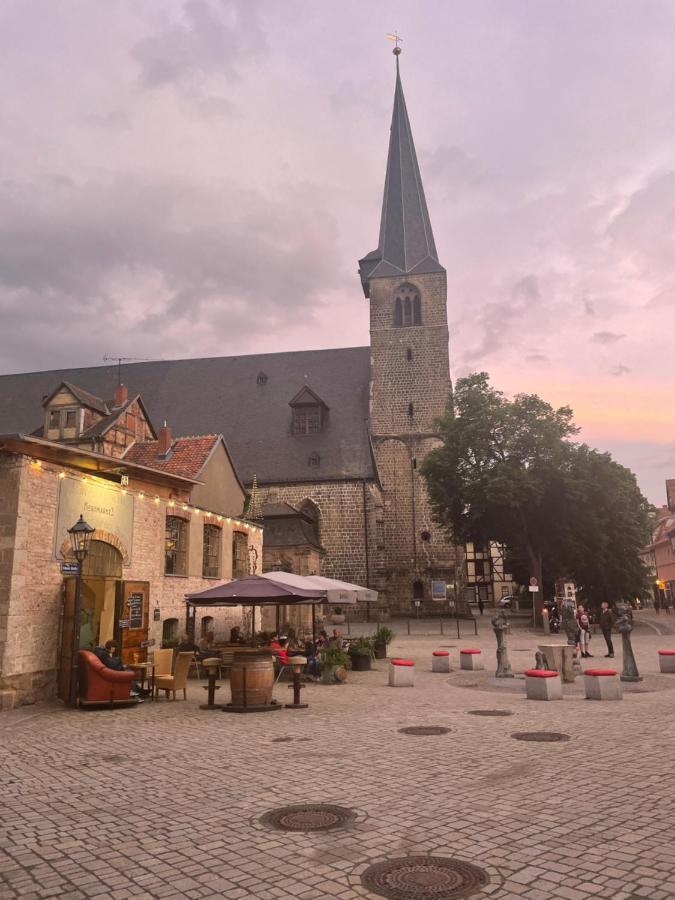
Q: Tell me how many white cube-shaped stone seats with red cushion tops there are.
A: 6